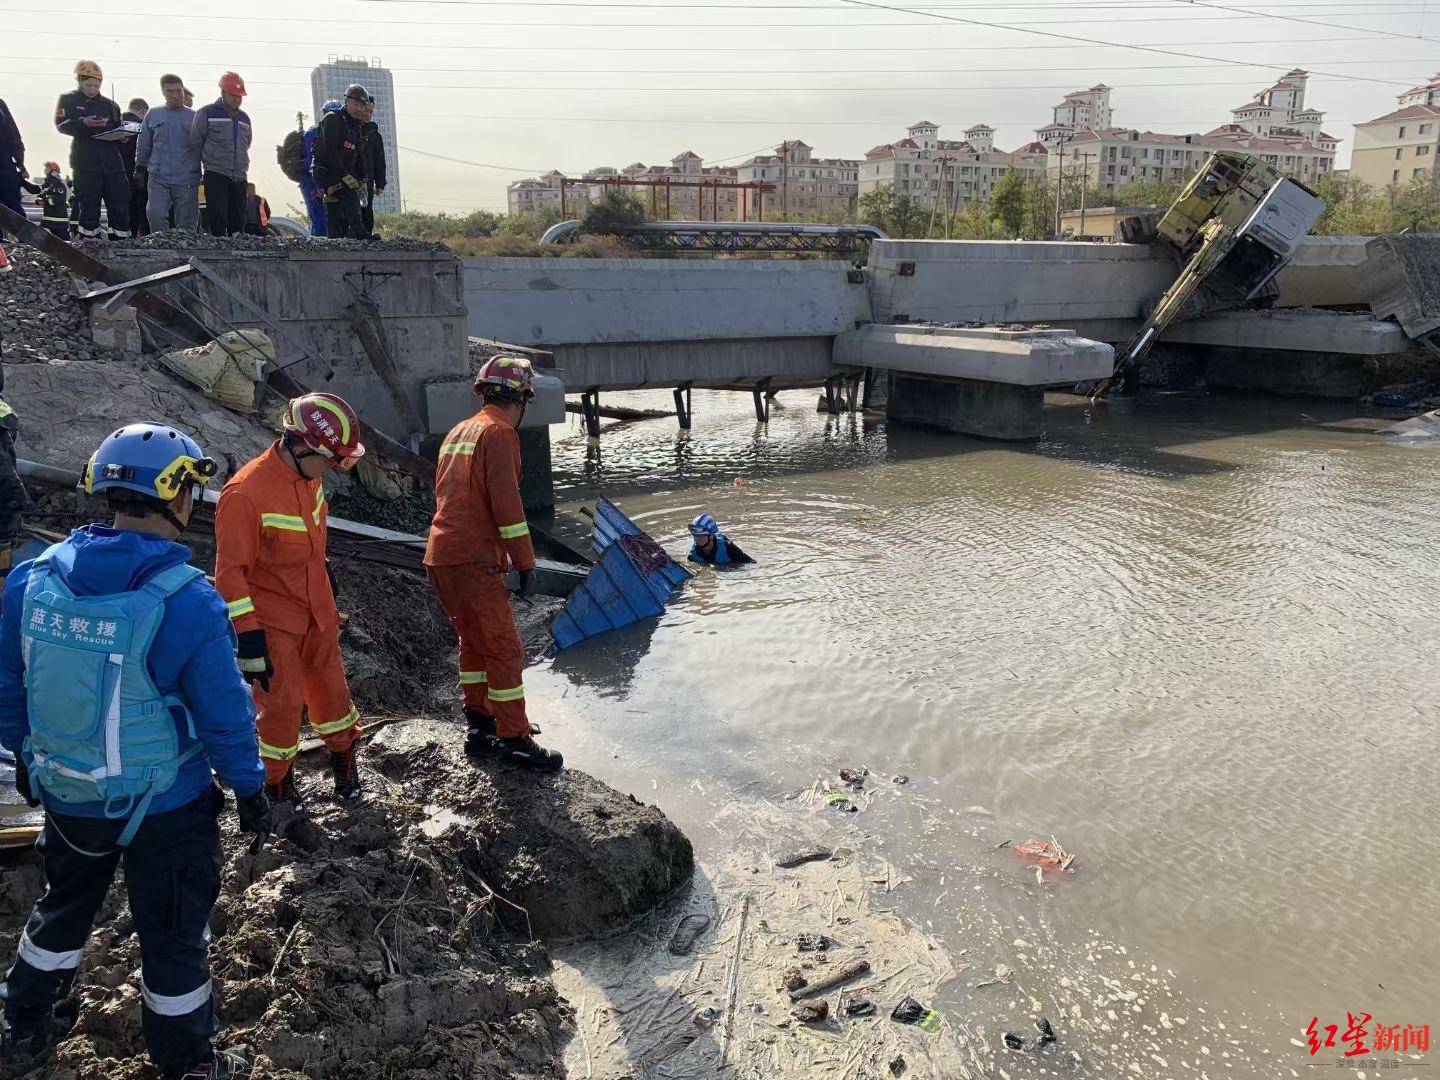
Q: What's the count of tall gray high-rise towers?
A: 1